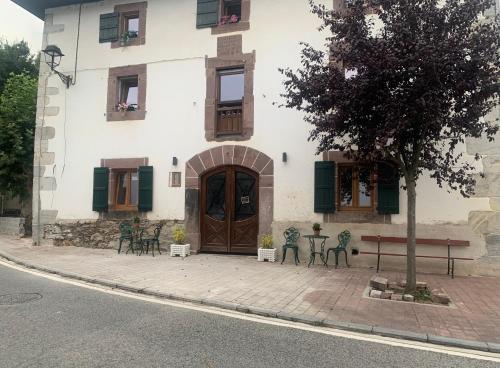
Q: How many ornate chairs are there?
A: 4